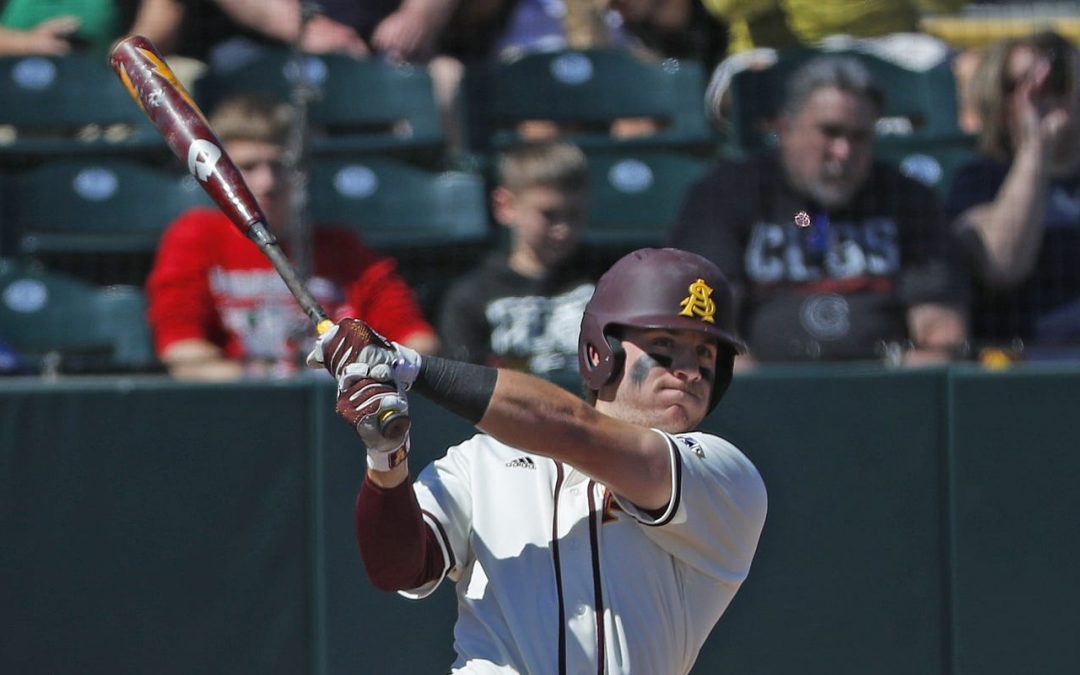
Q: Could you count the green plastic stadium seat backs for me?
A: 9